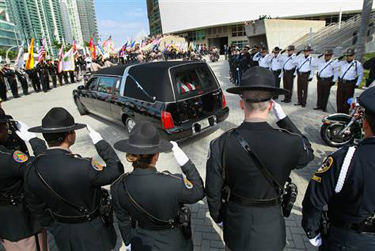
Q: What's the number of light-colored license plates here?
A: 1